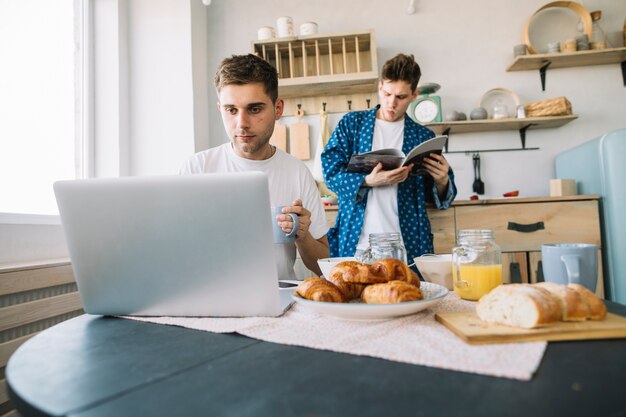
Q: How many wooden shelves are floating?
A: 2